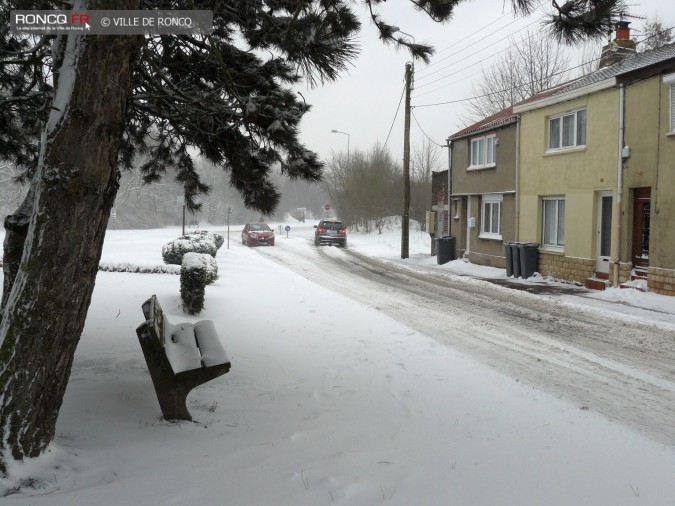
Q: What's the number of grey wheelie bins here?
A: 4